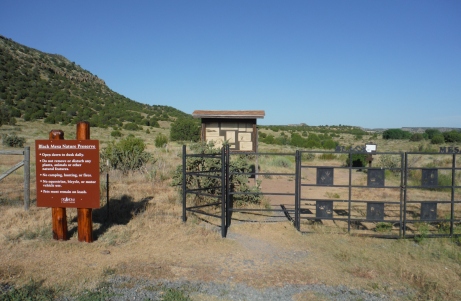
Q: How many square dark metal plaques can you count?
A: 6